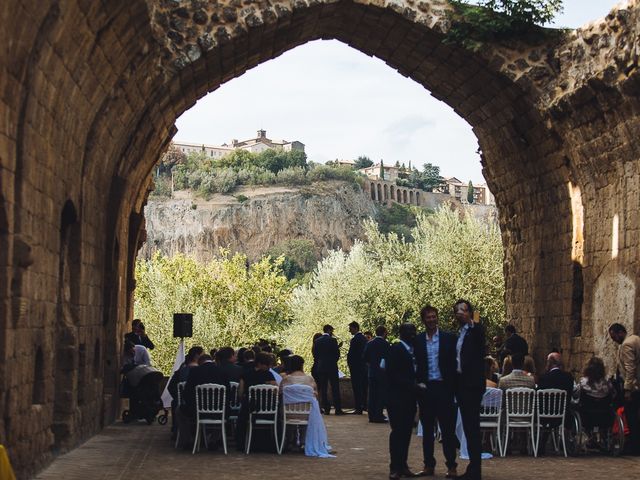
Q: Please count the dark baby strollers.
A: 1